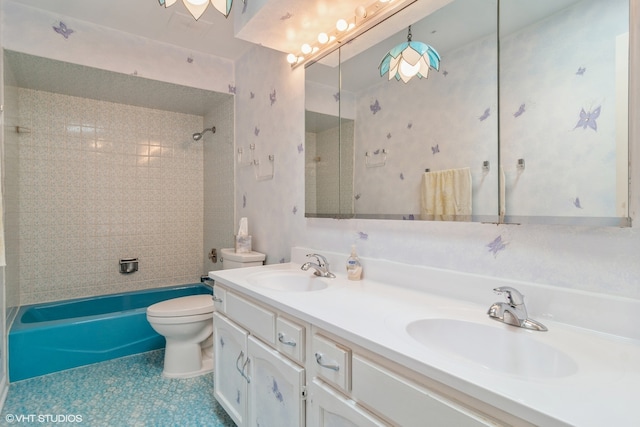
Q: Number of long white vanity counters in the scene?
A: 1